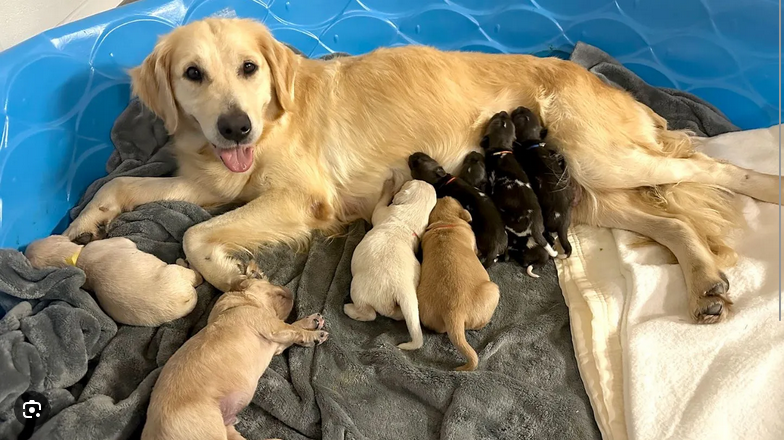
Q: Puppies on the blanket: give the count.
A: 8